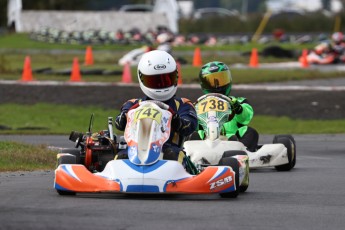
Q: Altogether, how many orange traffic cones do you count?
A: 8